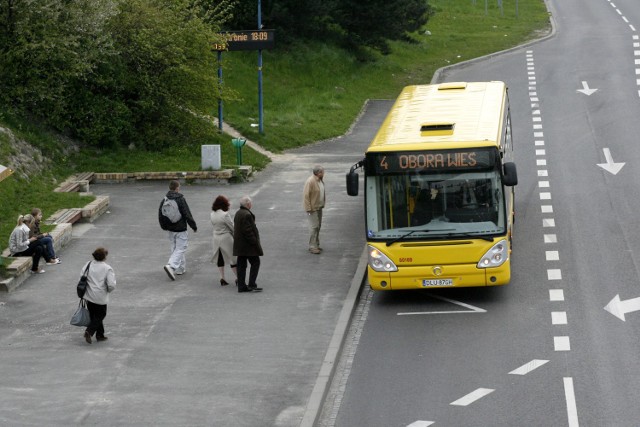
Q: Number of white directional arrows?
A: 3